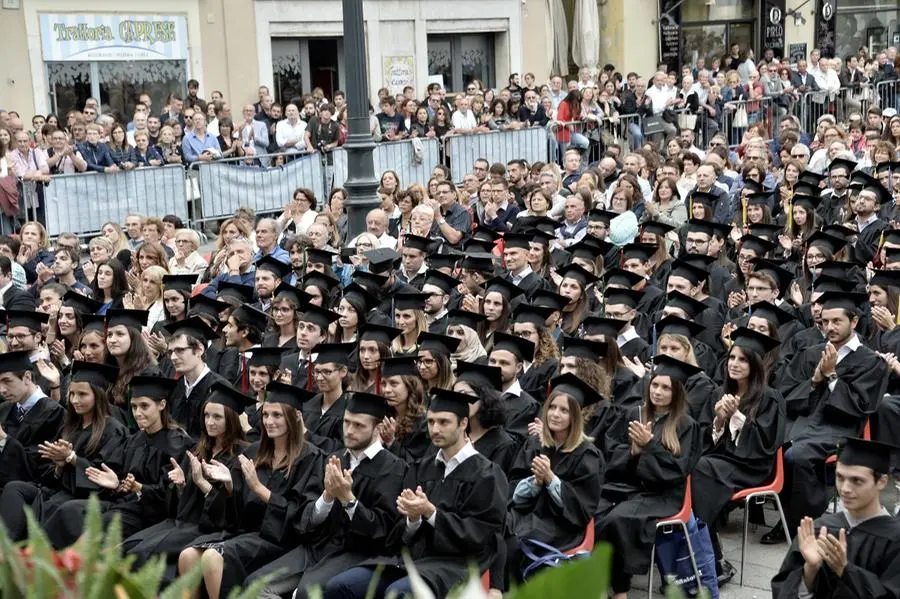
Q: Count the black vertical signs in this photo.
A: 3